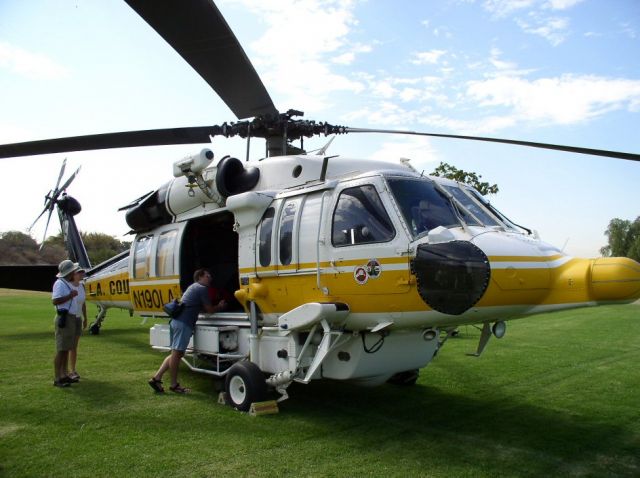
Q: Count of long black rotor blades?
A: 3